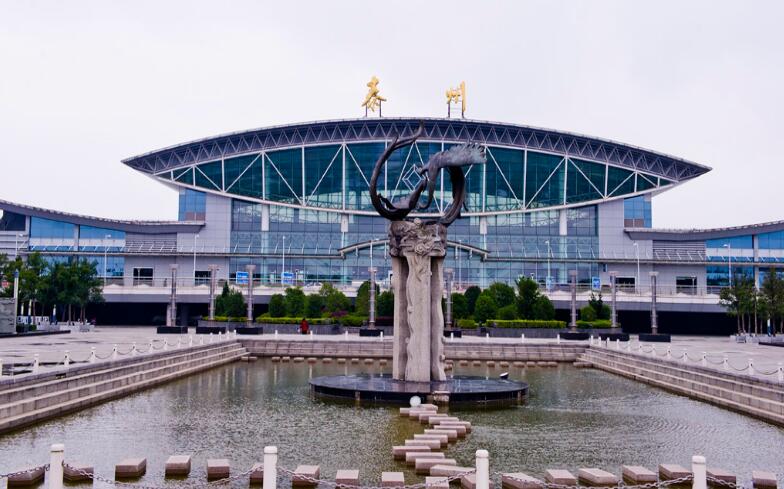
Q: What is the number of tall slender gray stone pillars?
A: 8